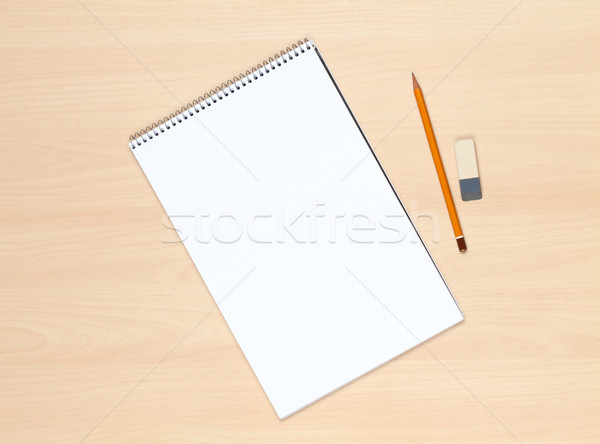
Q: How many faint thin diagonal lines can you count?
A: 4